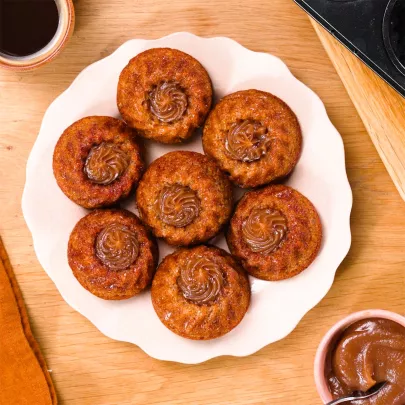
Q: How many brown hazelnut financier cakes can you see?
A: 7